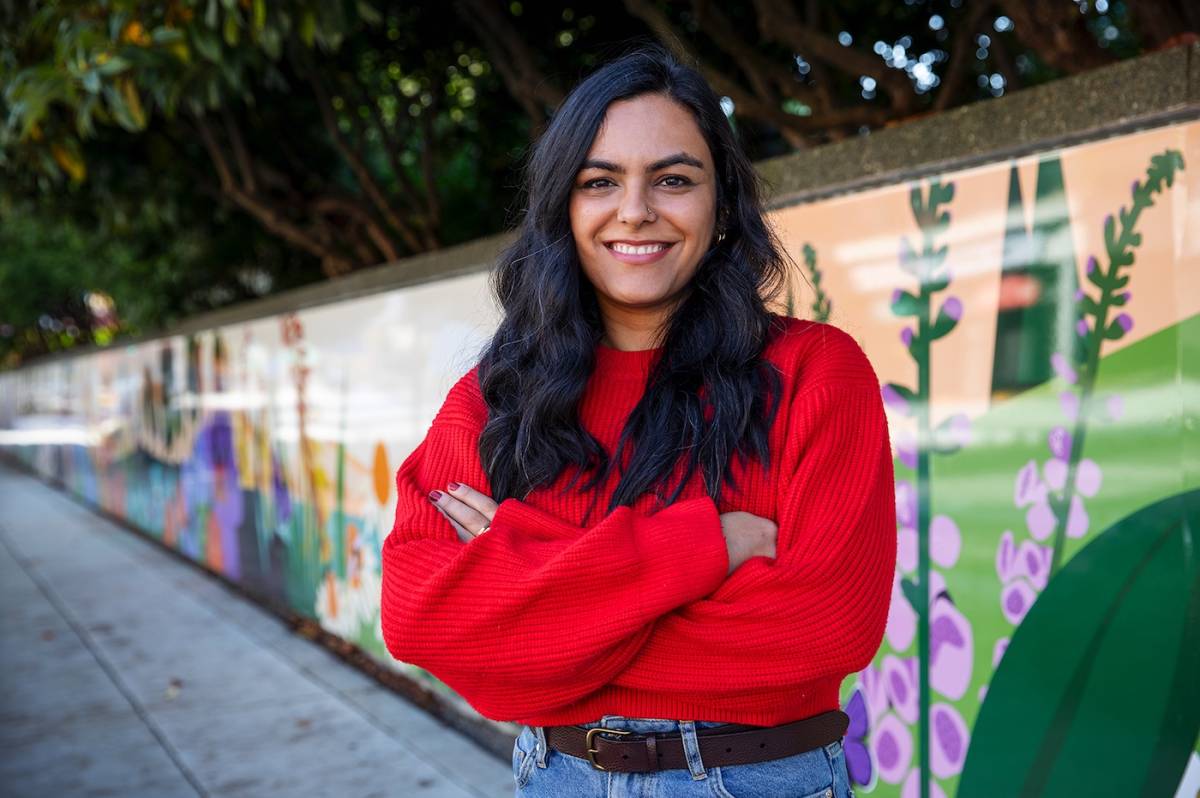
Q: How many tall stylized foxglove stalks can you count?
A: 2